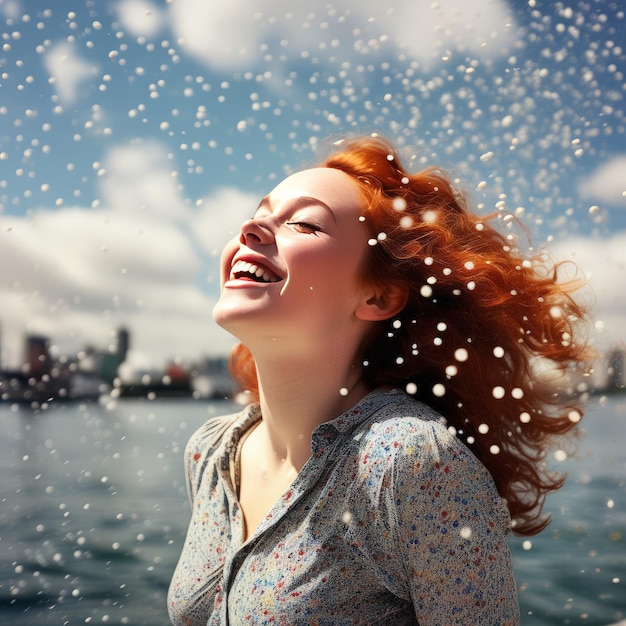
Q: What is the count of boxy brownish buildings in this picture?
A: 1